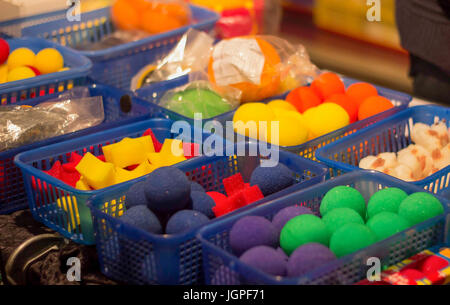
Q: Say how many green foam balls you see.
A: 7